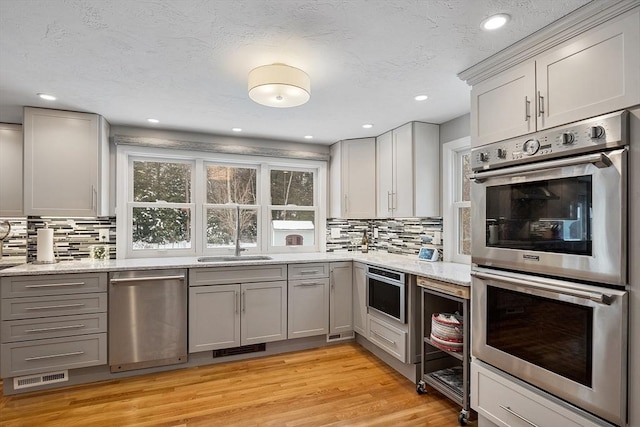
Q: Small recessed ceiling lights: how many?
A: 7